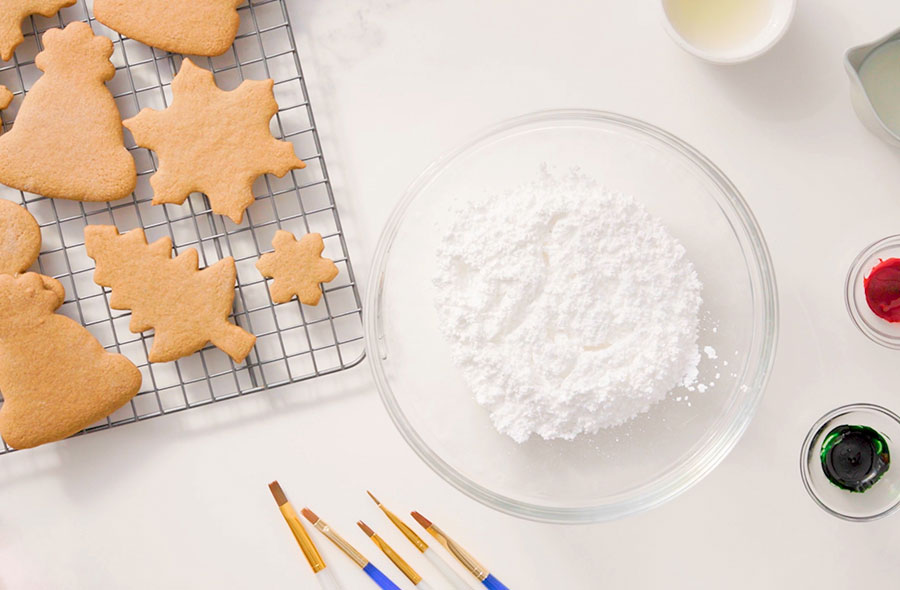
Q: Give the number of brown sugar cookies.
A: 9